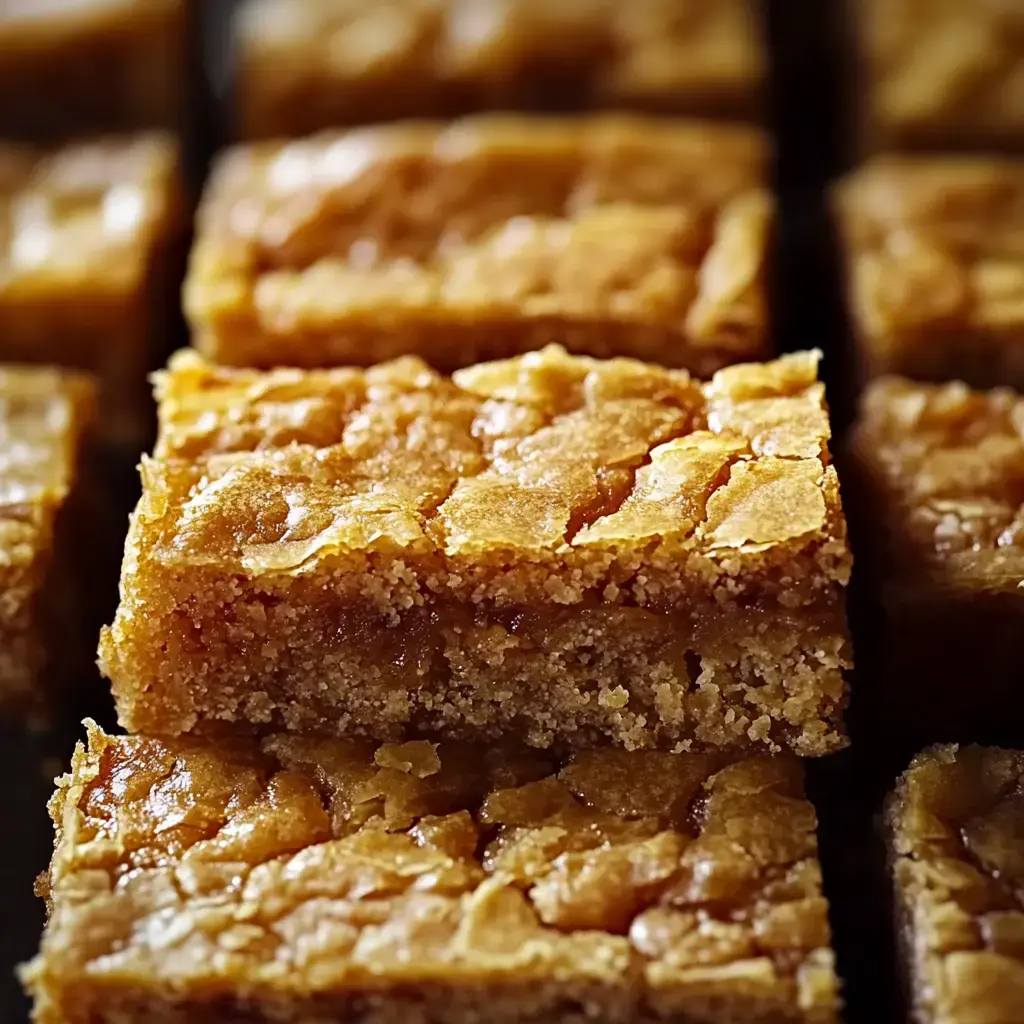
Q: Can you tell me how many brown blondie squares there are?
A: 11